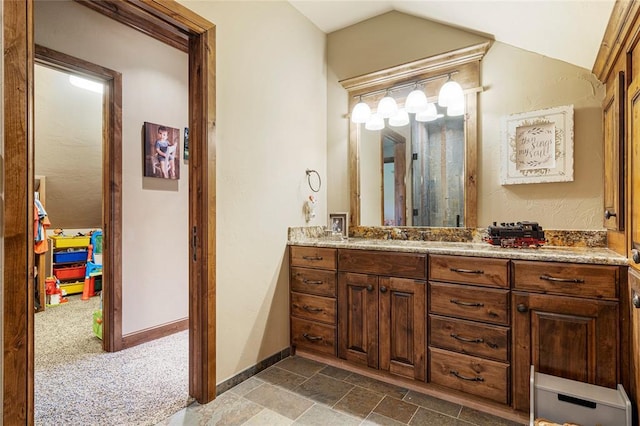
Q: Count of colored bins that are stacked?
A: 4